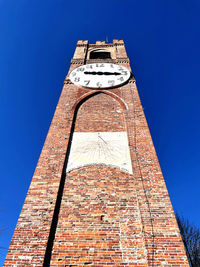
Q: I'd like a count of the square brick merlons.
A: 3